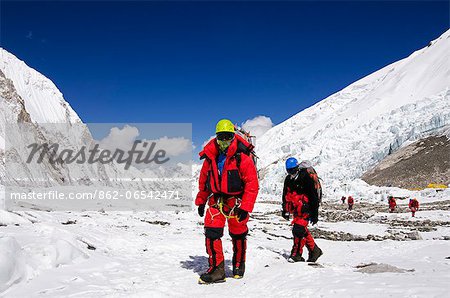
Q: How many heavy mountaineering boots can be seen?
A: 4